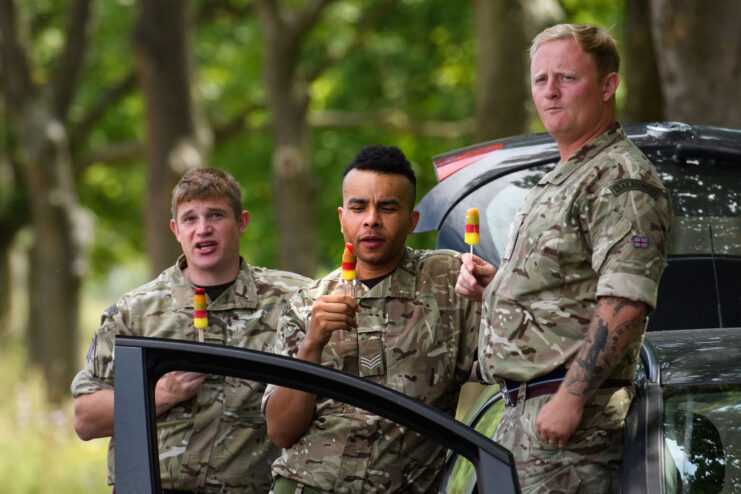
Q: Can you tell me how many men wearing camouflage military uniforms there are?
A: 3